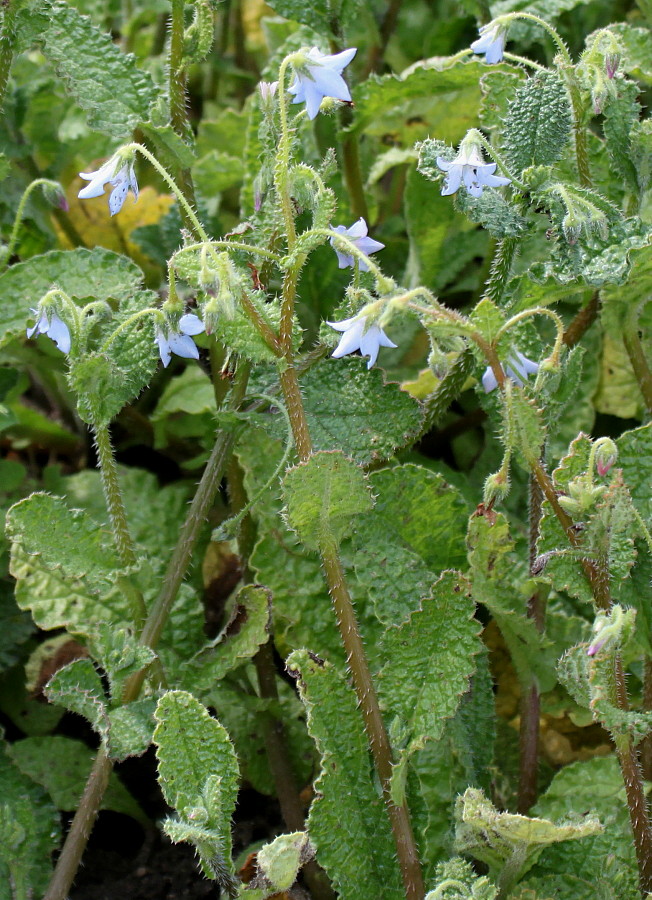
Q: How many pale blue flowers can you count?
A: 9